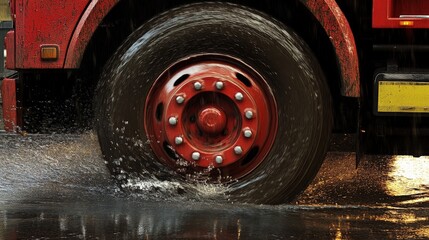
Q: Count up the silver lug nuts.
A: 11